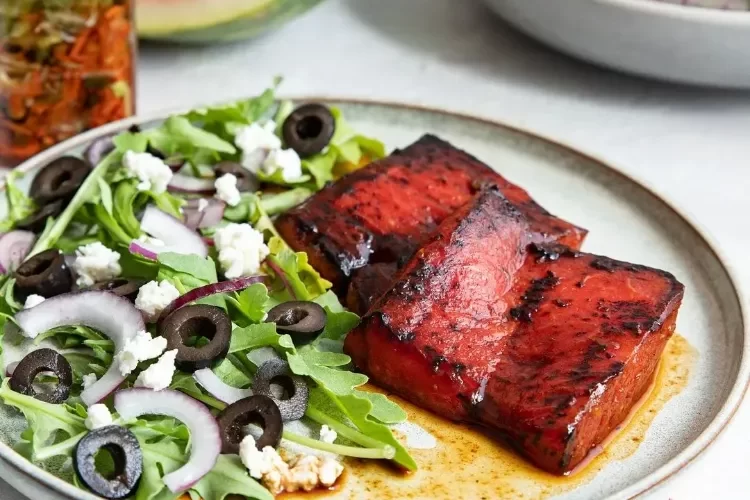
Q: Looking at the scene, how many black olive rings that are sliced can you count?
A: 12